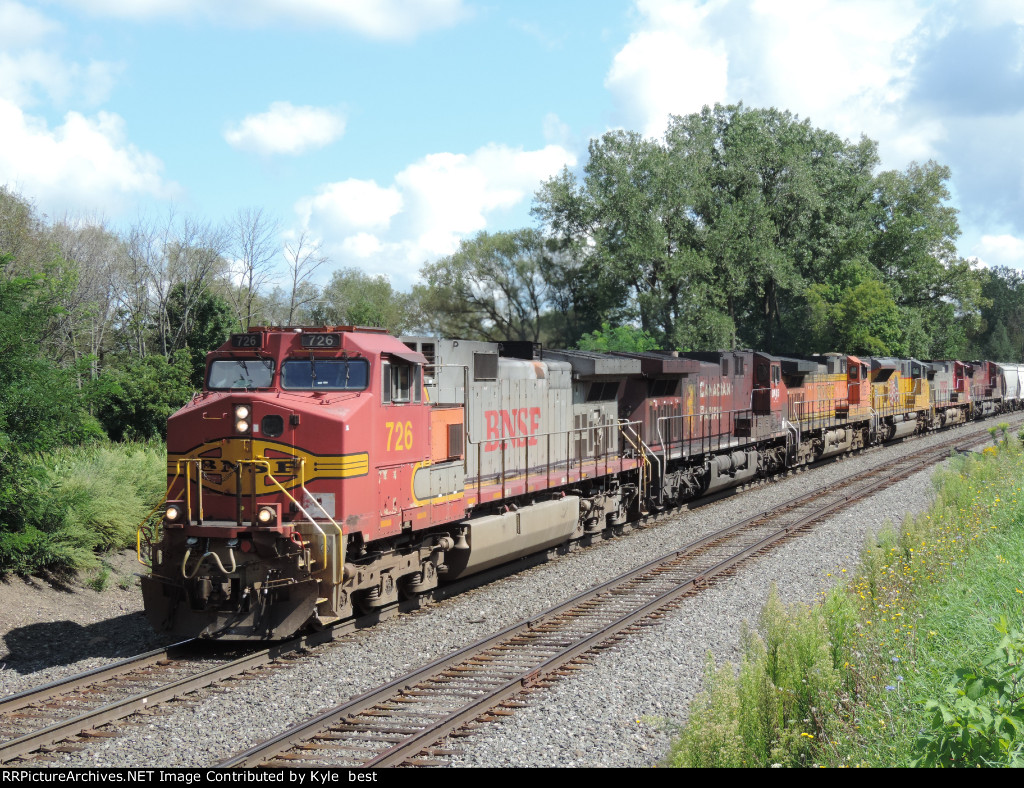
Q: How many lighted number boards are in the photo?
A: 2